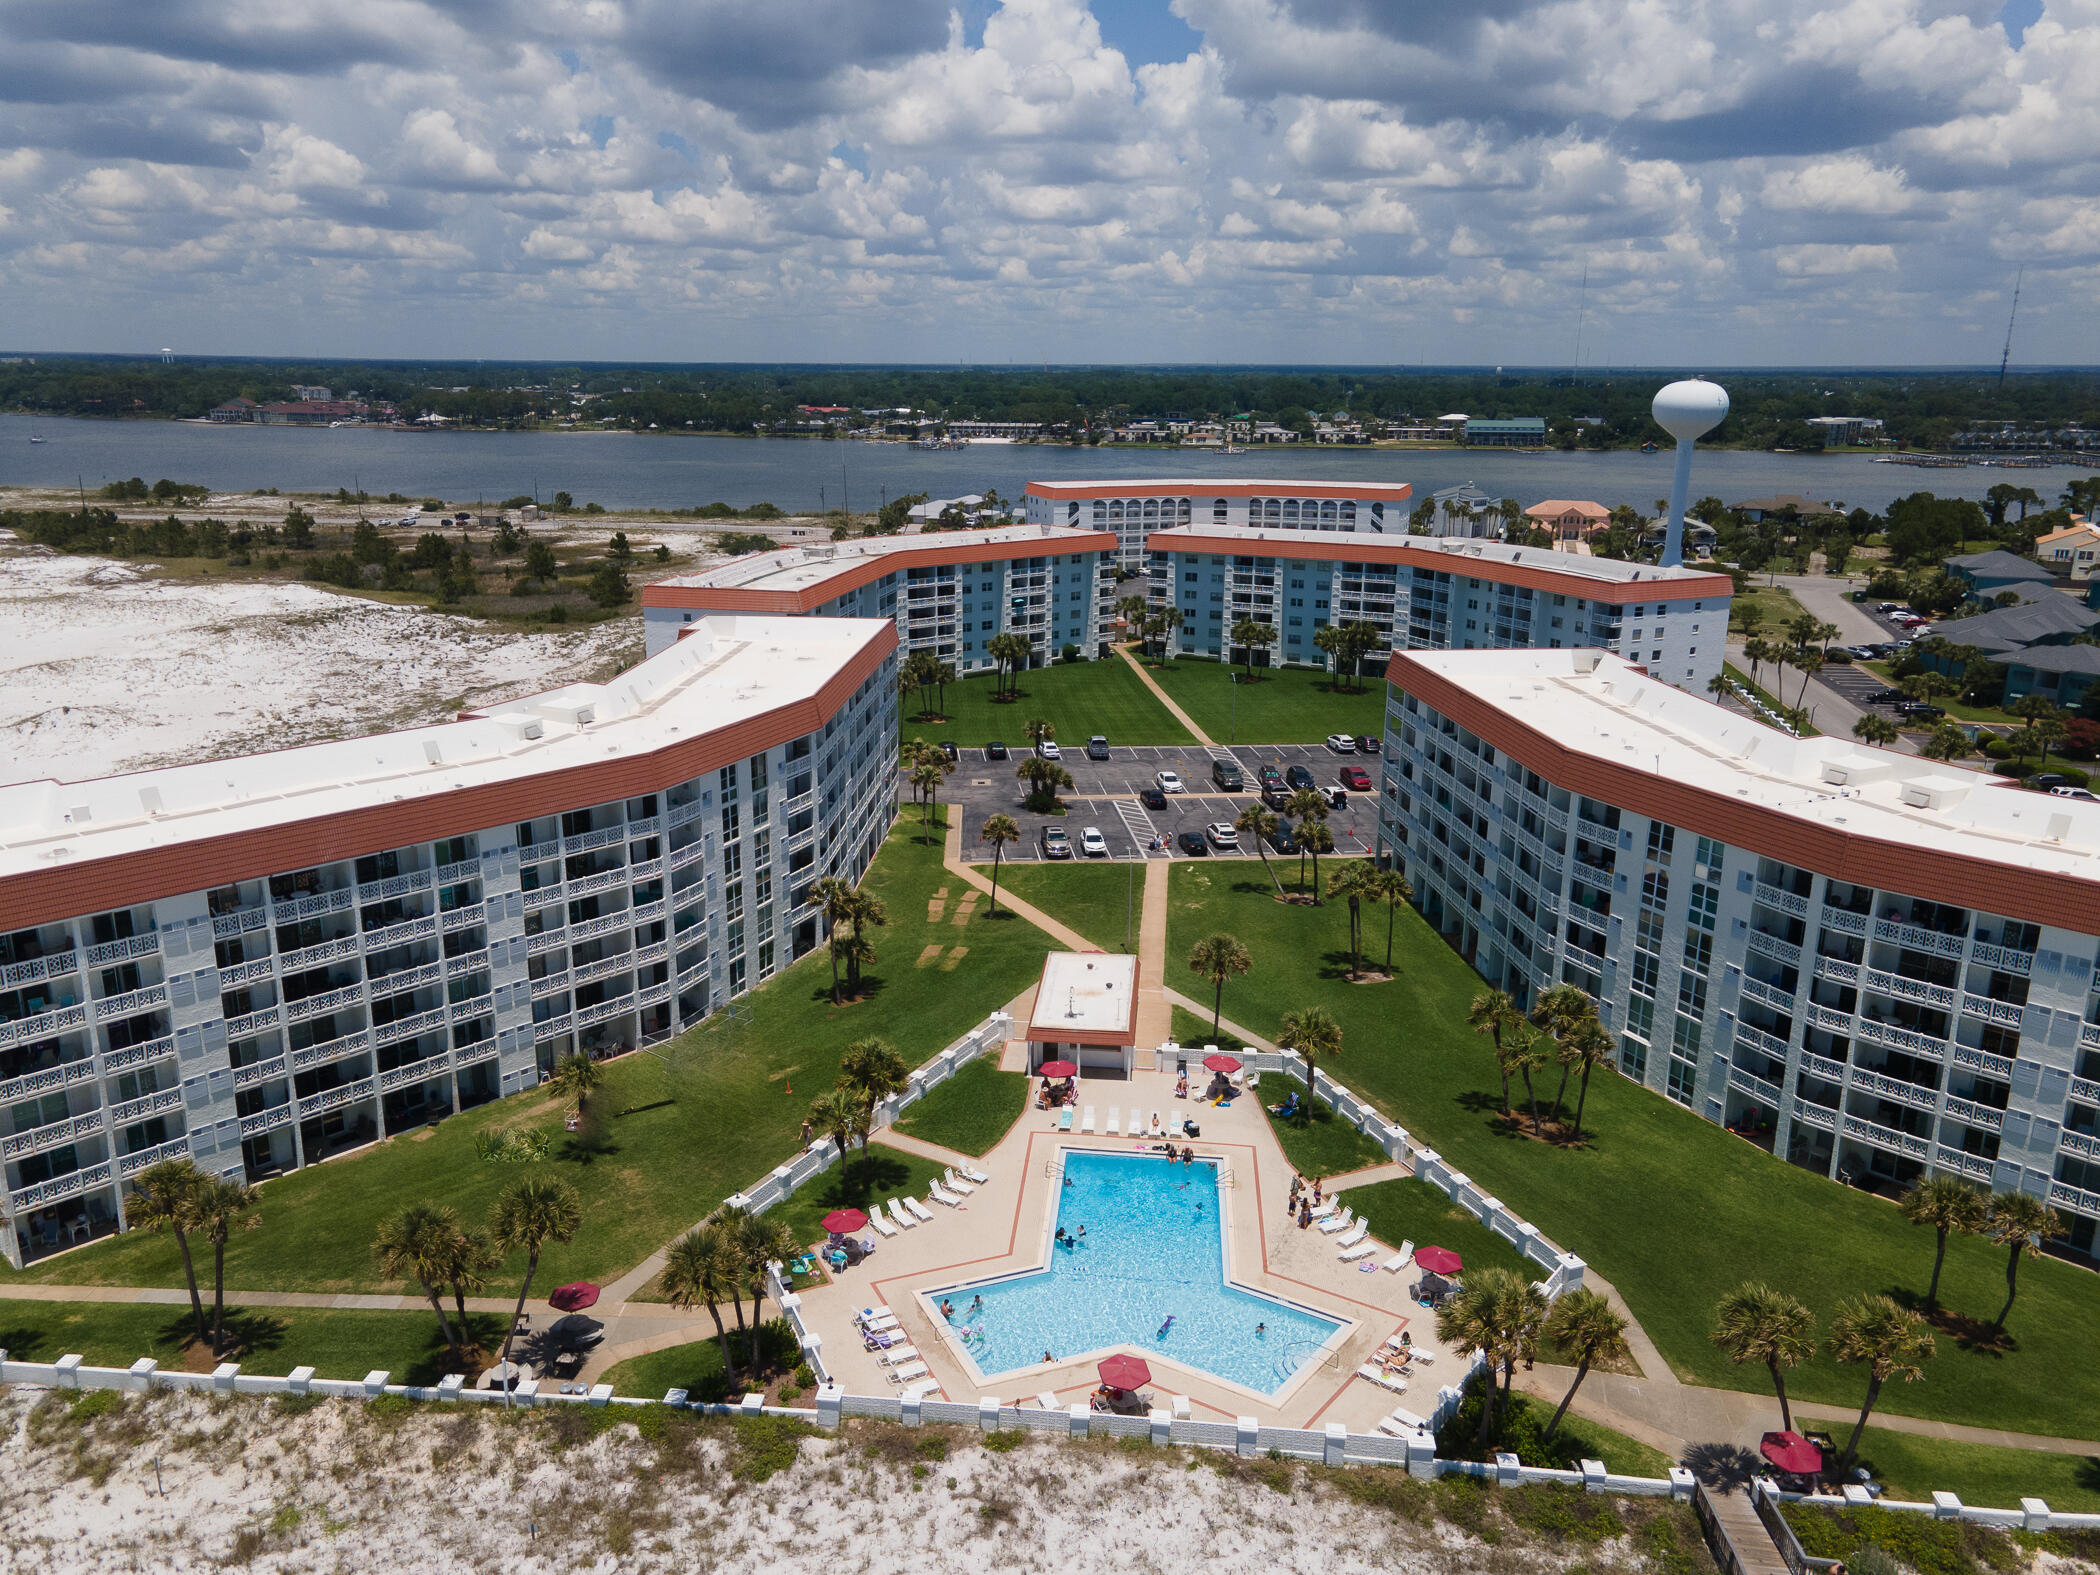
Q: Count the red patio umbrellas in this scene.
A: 7